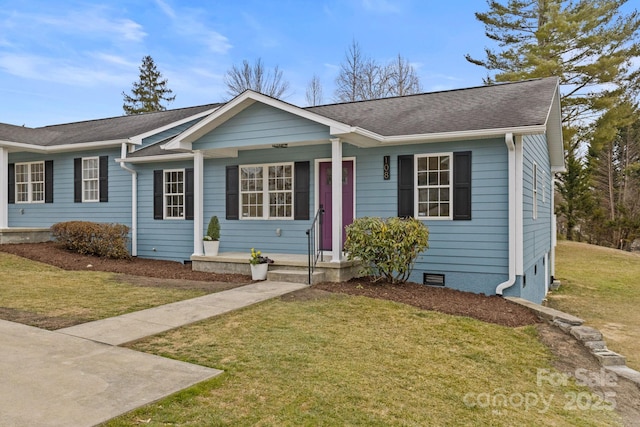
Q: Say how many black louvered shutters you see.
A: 10